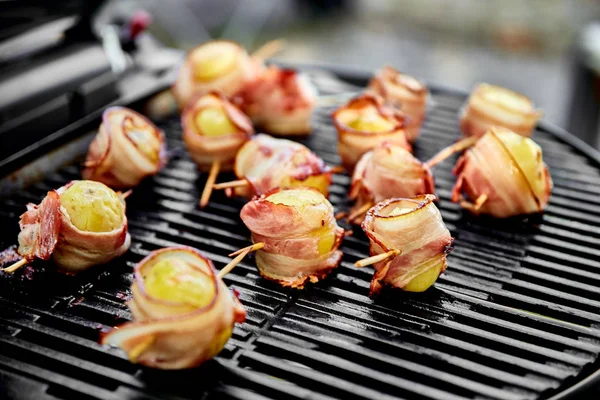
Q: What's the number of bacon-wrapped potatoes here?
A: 14